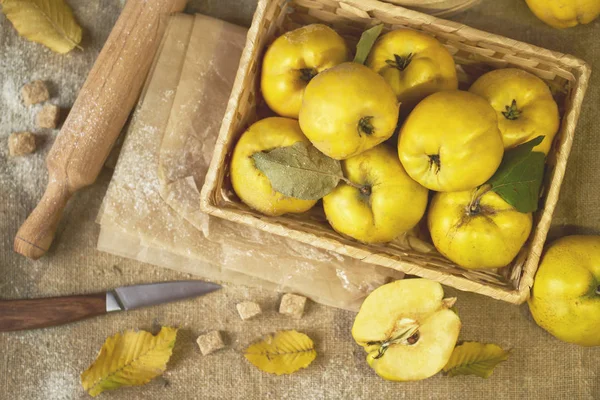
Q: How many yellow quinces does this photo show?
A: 11